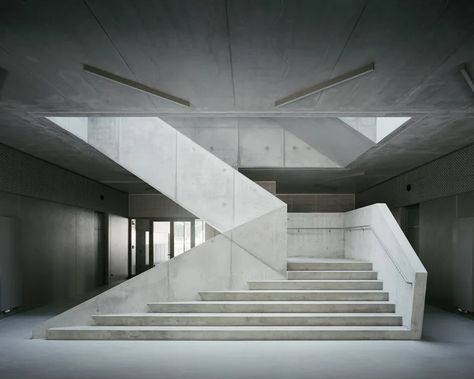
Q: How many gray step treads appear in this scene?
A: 7